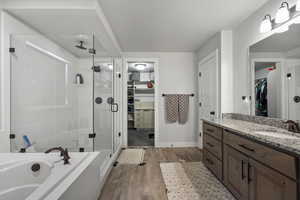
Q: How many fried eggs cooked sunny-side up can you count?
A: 0